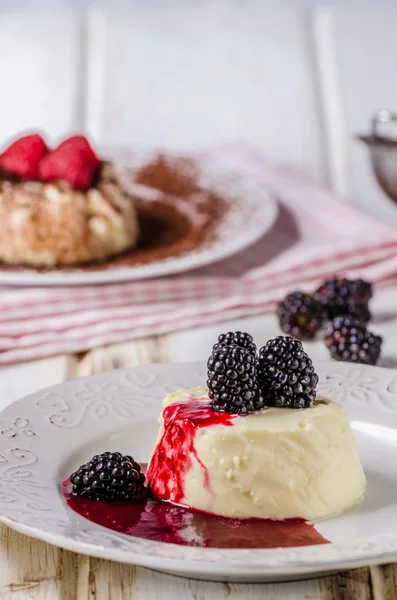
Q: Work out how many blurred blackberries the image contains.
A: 3